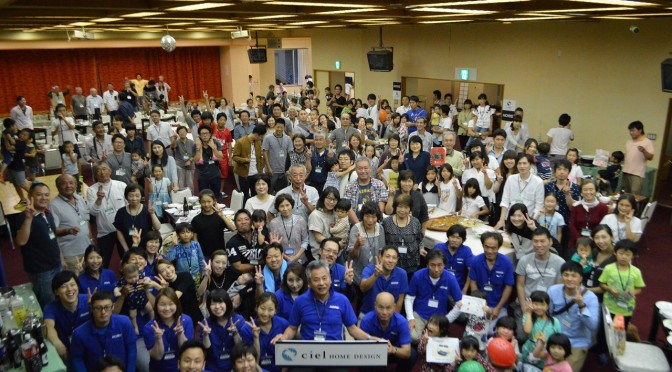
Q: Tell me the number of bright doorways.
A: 2